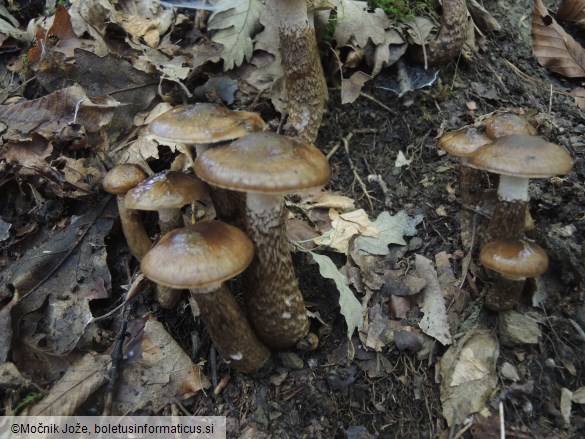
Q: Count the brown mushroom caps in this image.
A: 9